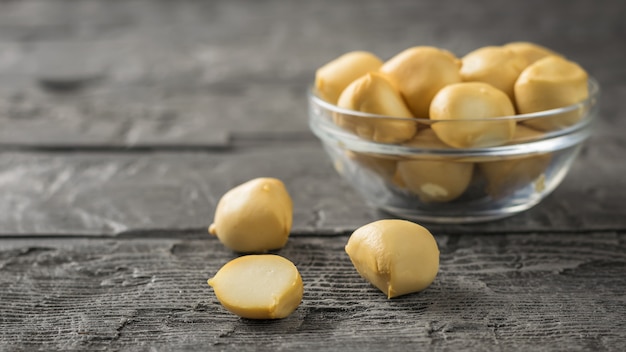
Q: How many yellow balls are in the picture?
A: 13